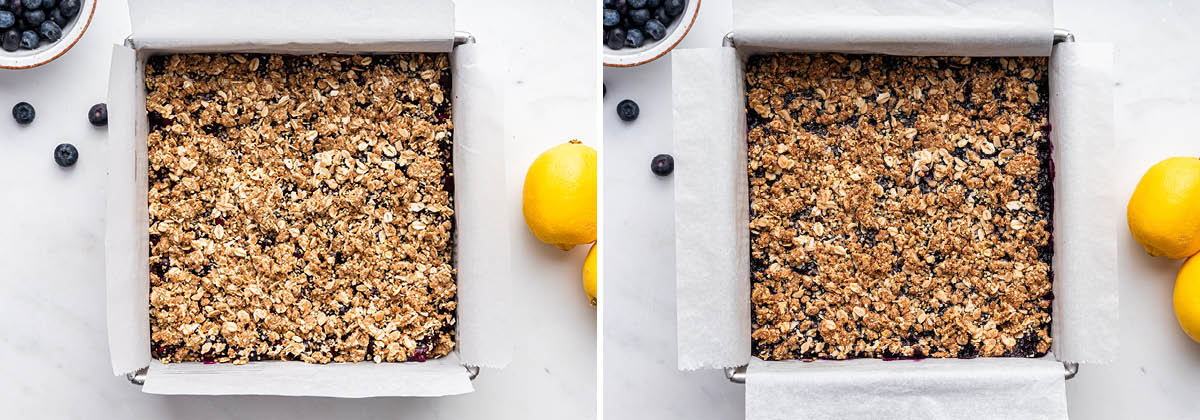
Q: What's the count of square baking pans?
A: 2